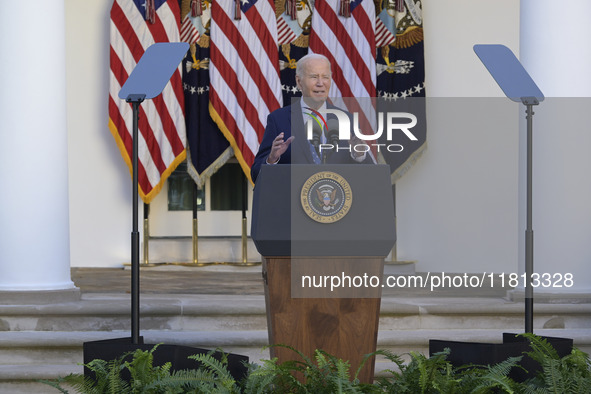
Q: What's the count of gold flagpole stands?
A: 4